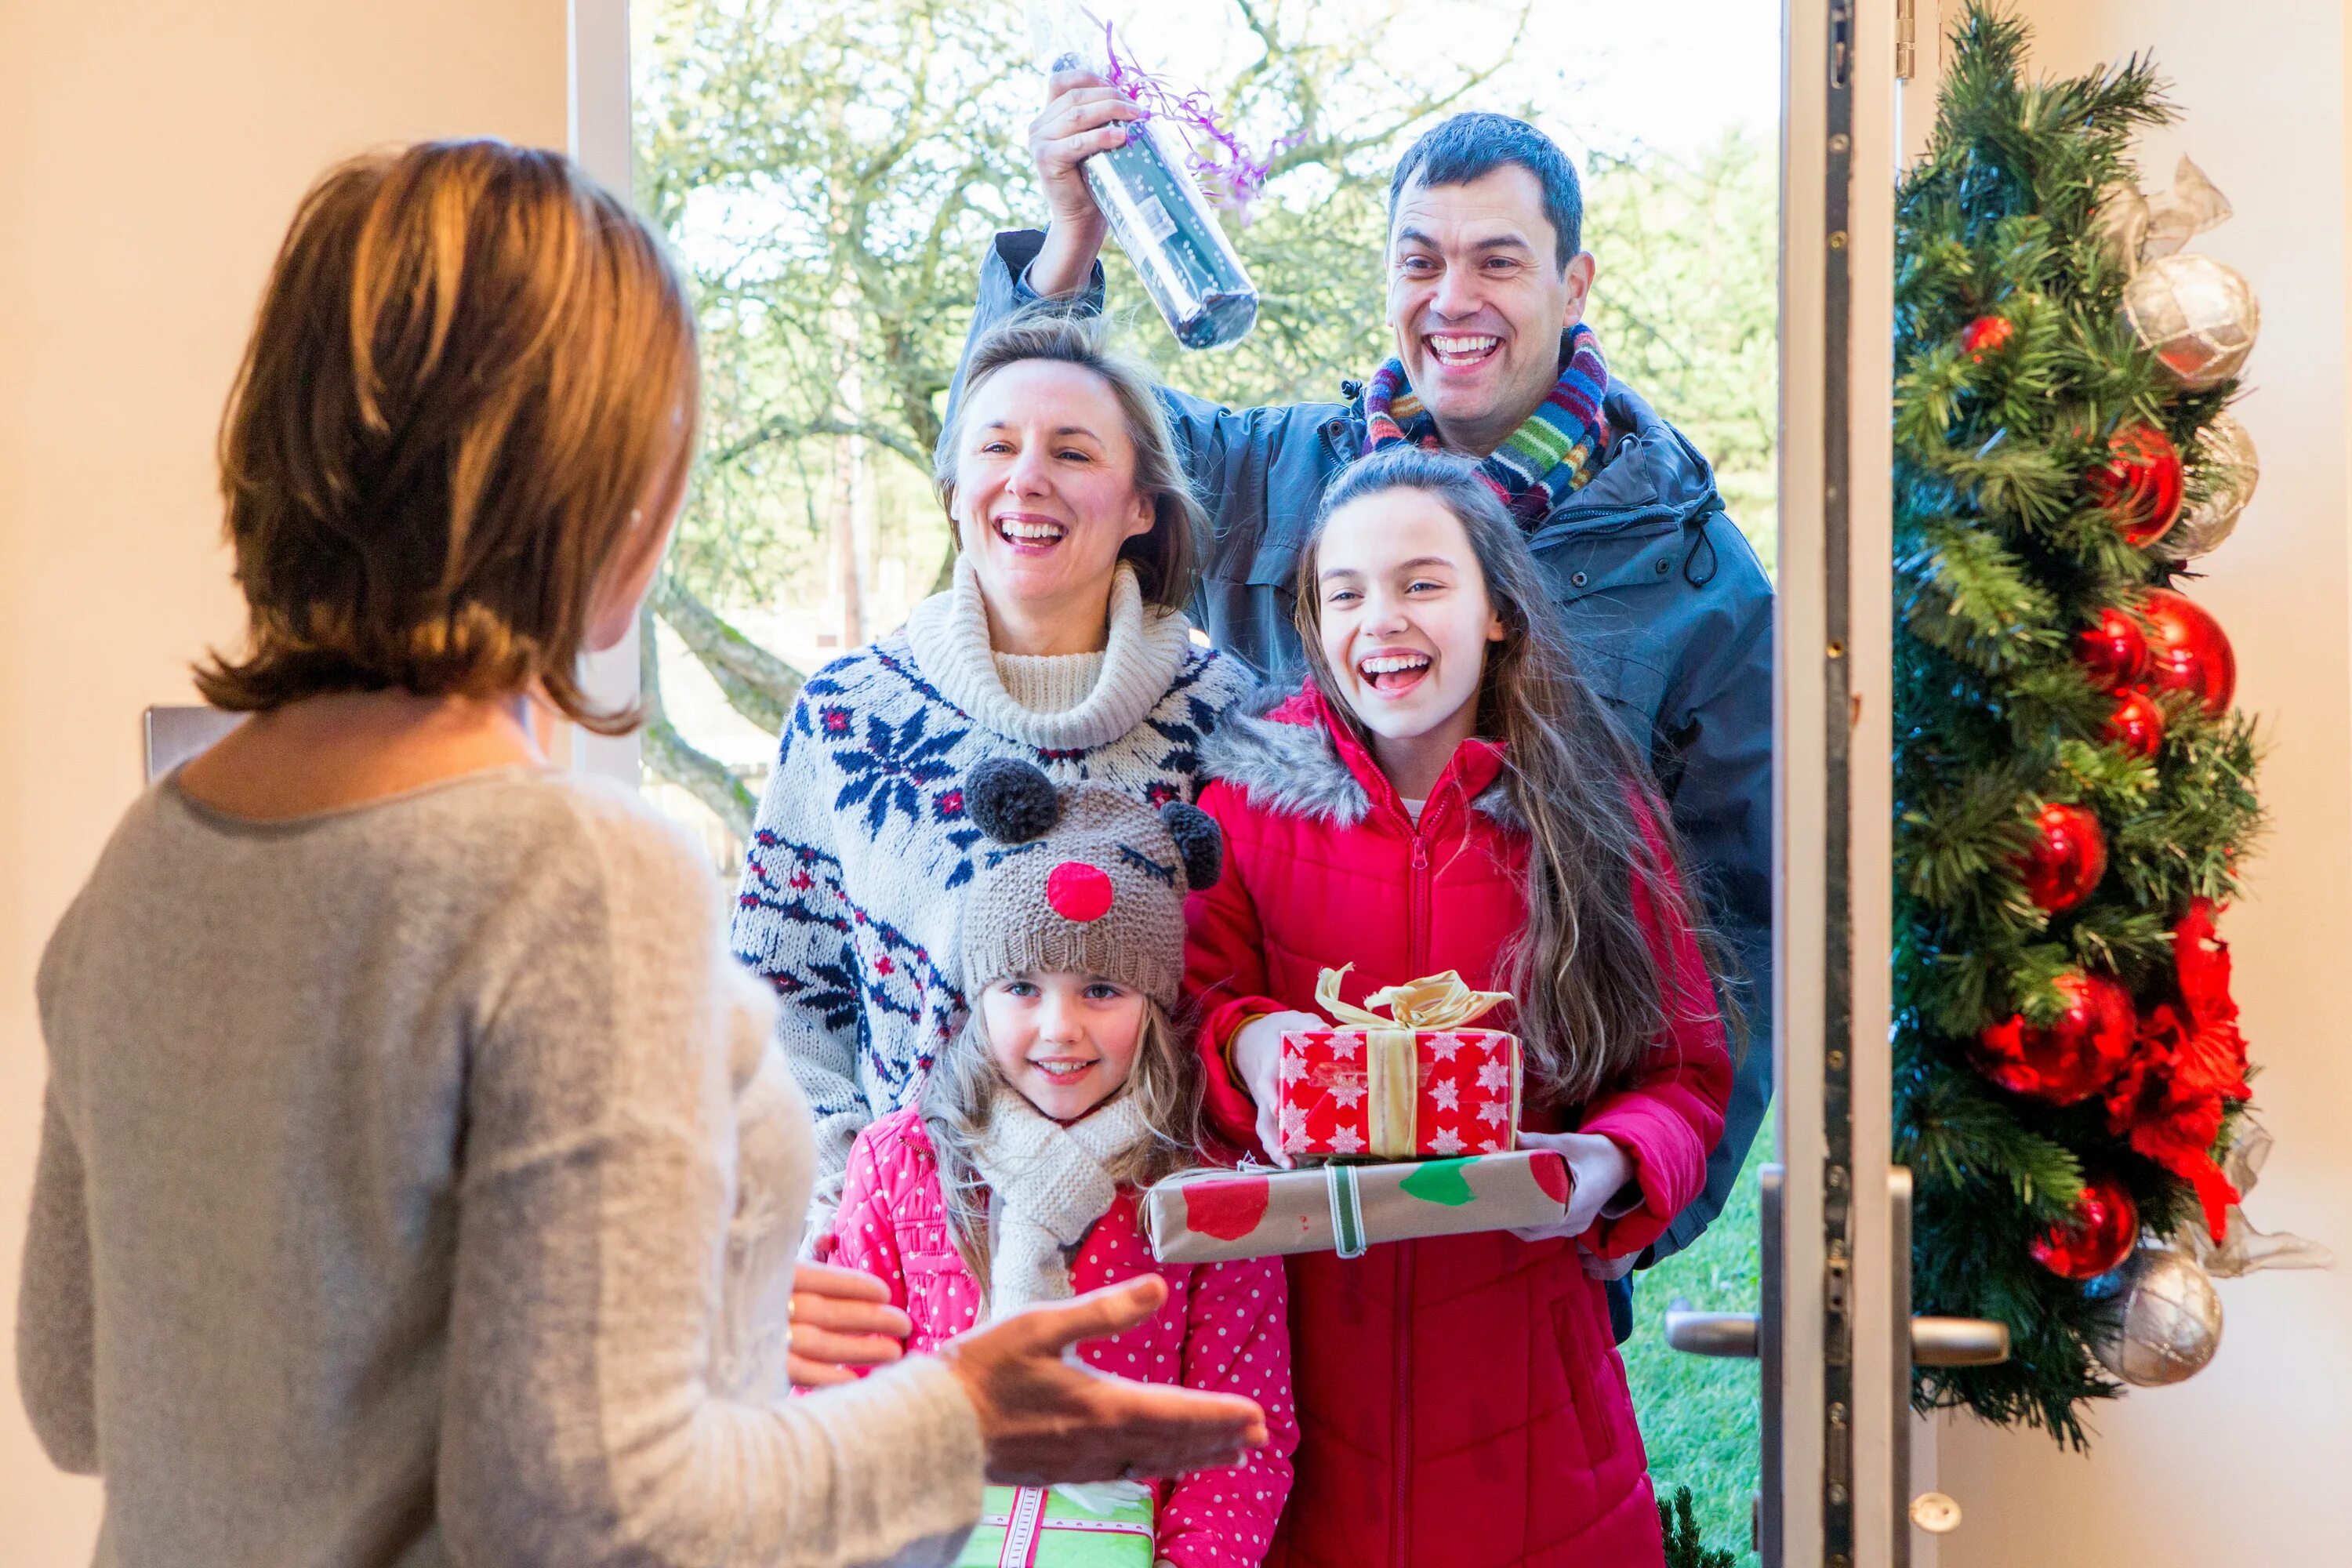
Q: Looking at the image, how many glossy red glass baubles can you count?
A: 8